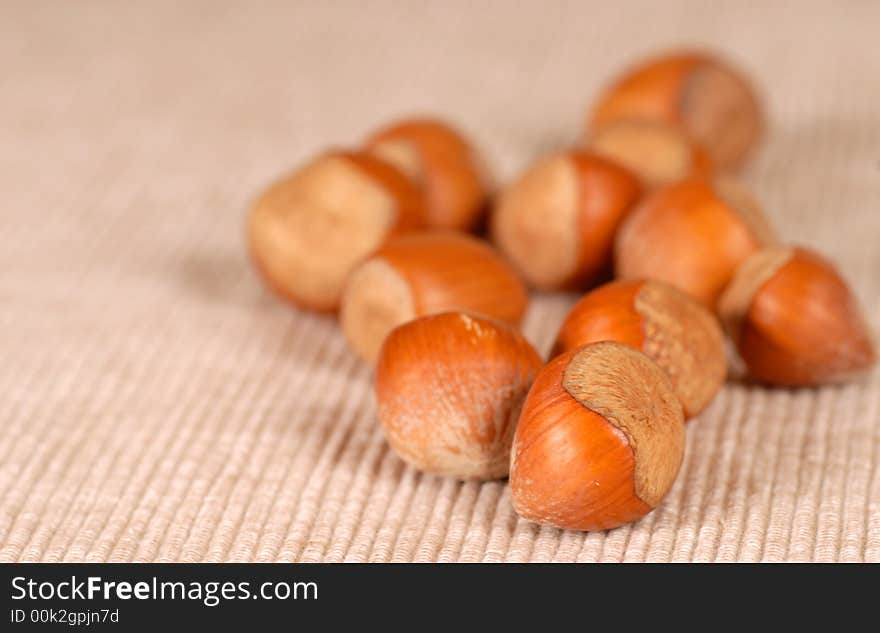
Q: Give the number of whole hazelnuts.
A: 11